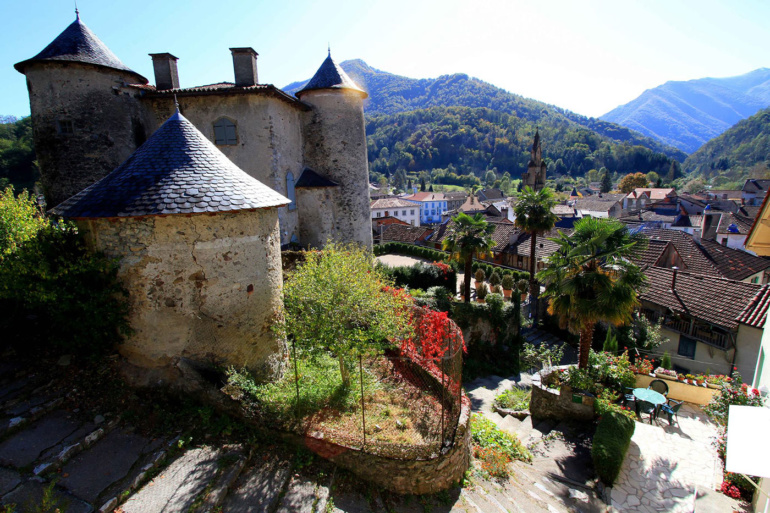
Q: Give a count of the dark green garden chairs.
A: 4